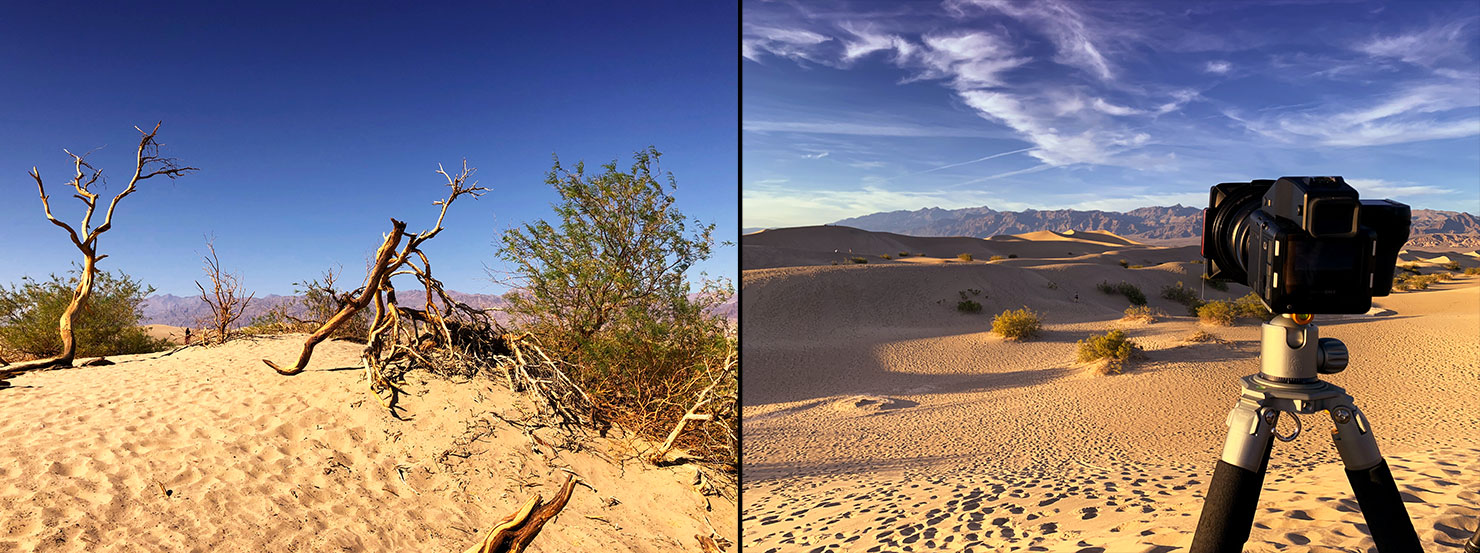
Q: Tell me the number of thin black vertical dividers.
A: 1